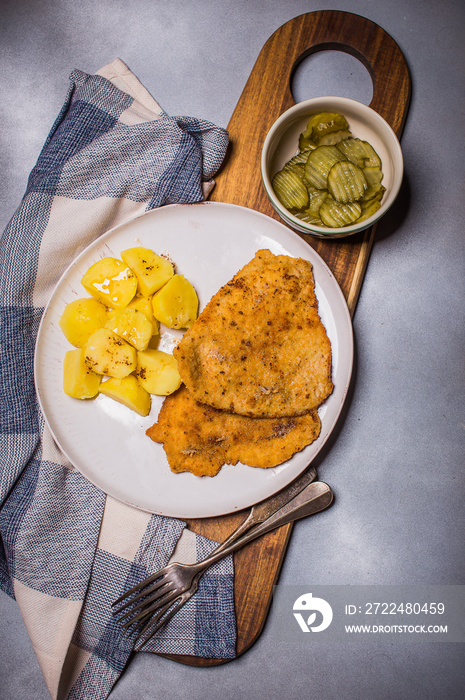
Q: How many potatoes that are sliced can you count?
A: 10